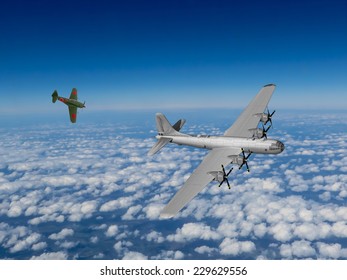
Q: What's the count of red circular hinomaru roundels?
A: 3